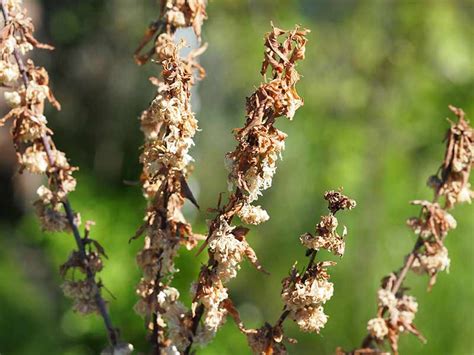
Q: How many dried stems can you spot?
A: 5